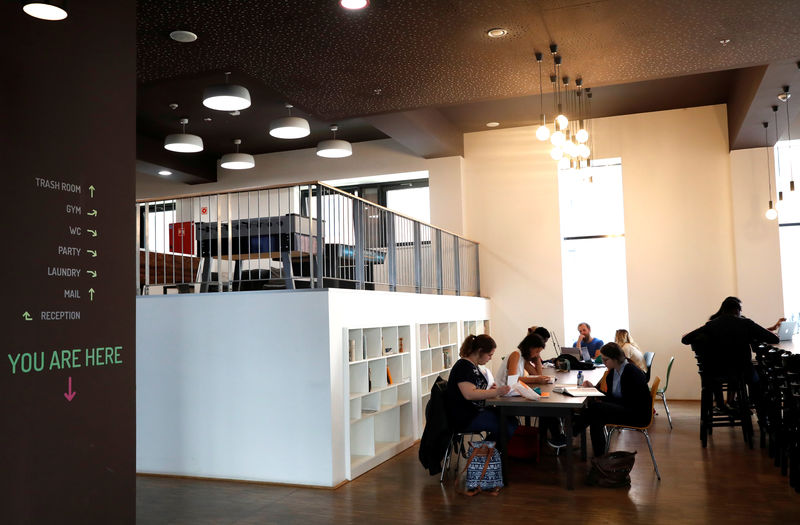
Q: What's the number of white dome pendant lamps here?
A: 5